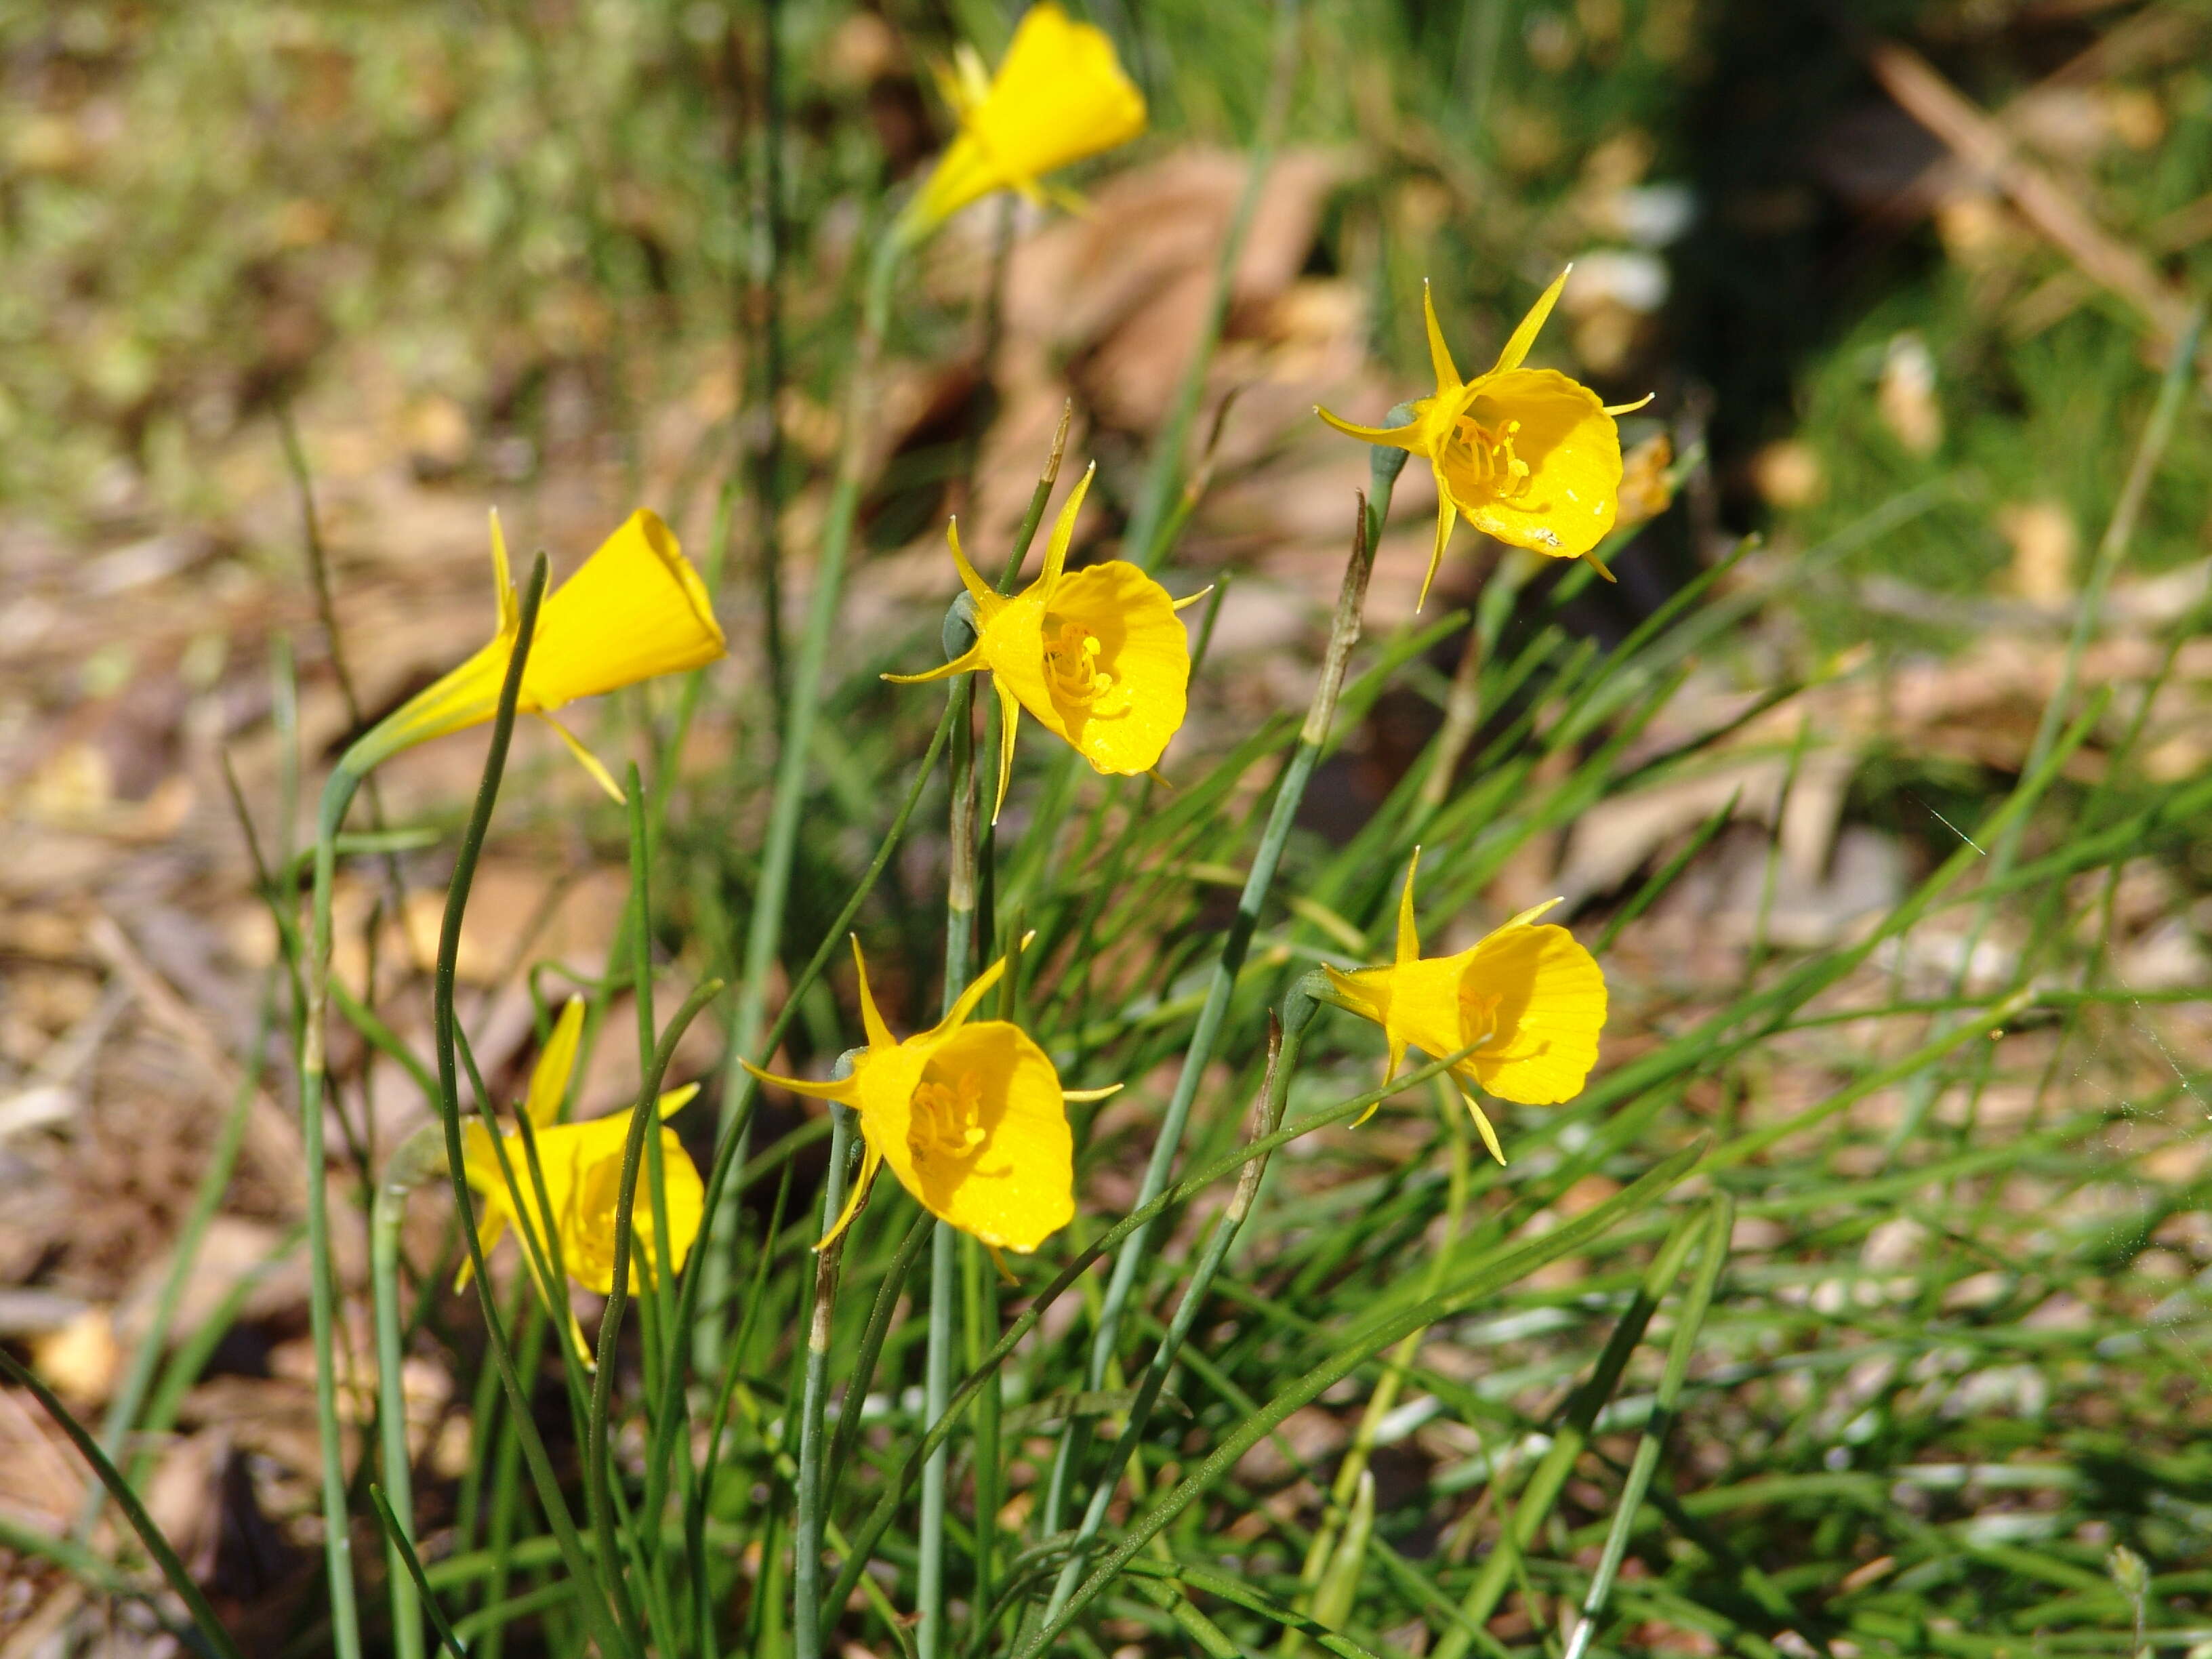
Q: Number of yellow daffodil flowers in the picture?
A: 7